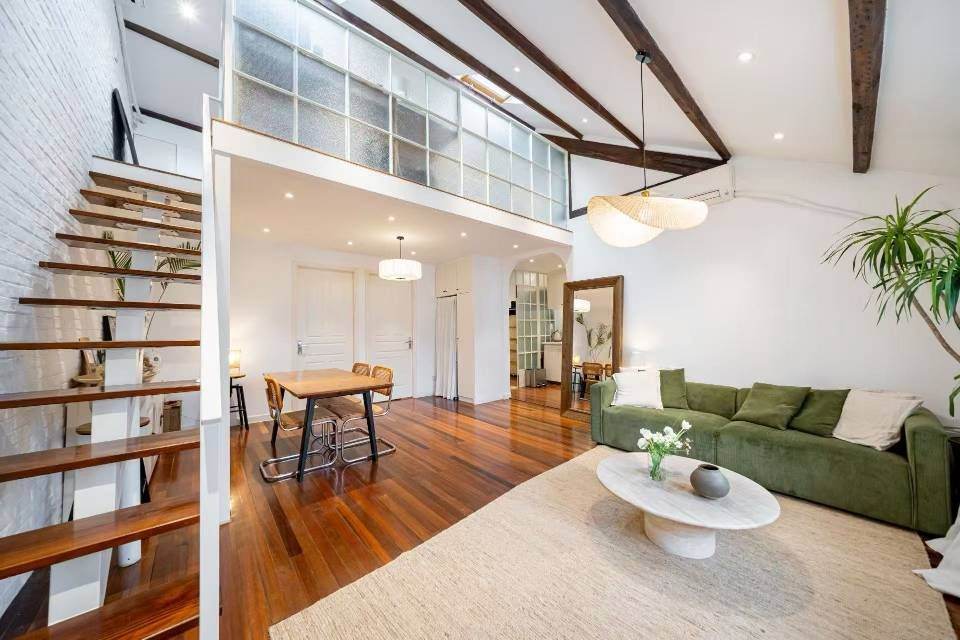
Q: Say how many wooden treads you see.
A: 11